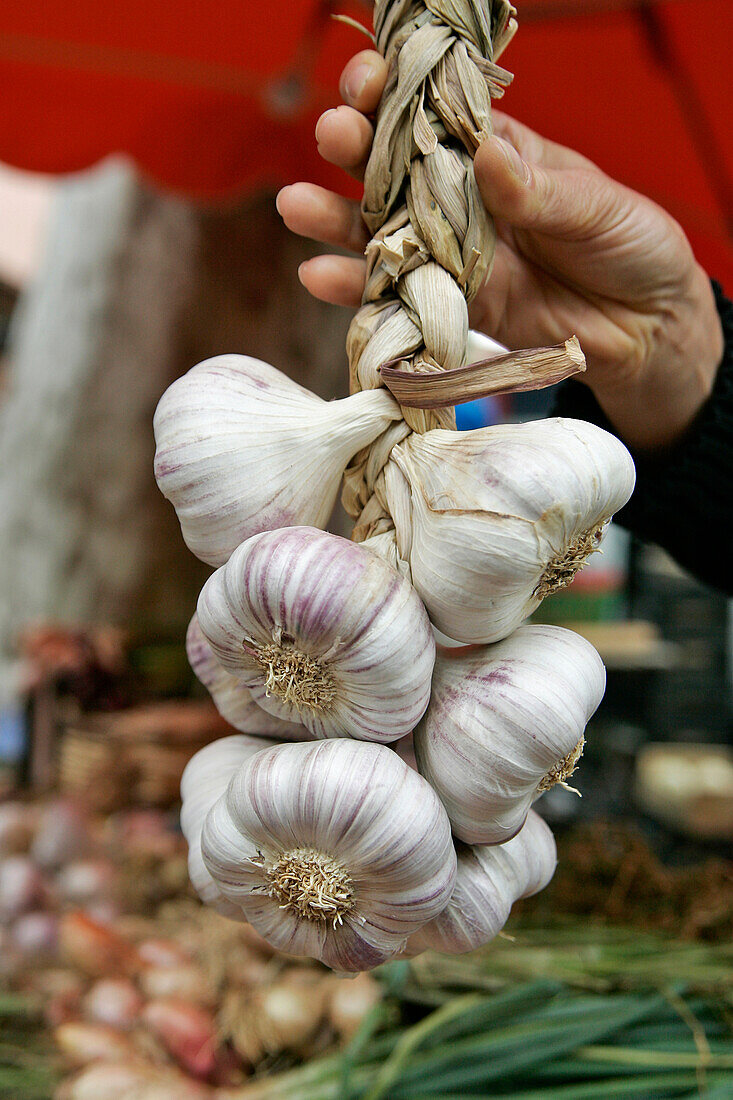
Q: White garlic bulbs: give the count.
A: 8